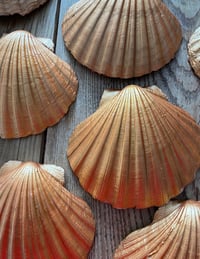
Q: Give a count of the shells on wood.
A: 7